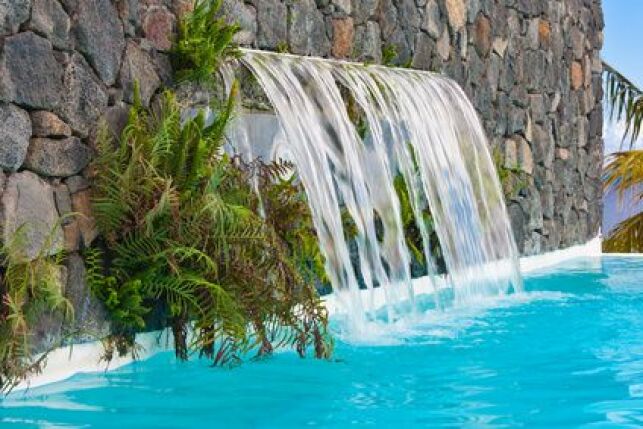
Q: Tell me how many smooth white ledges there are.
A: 1